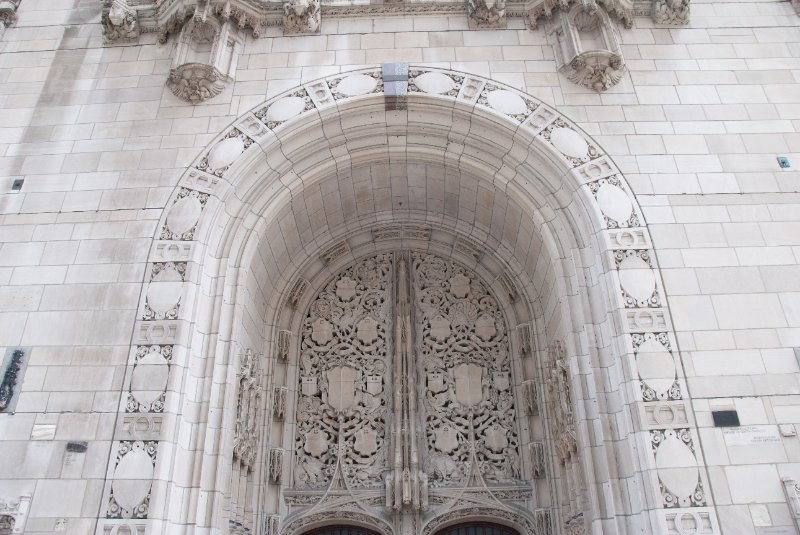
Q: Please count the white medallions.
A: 14